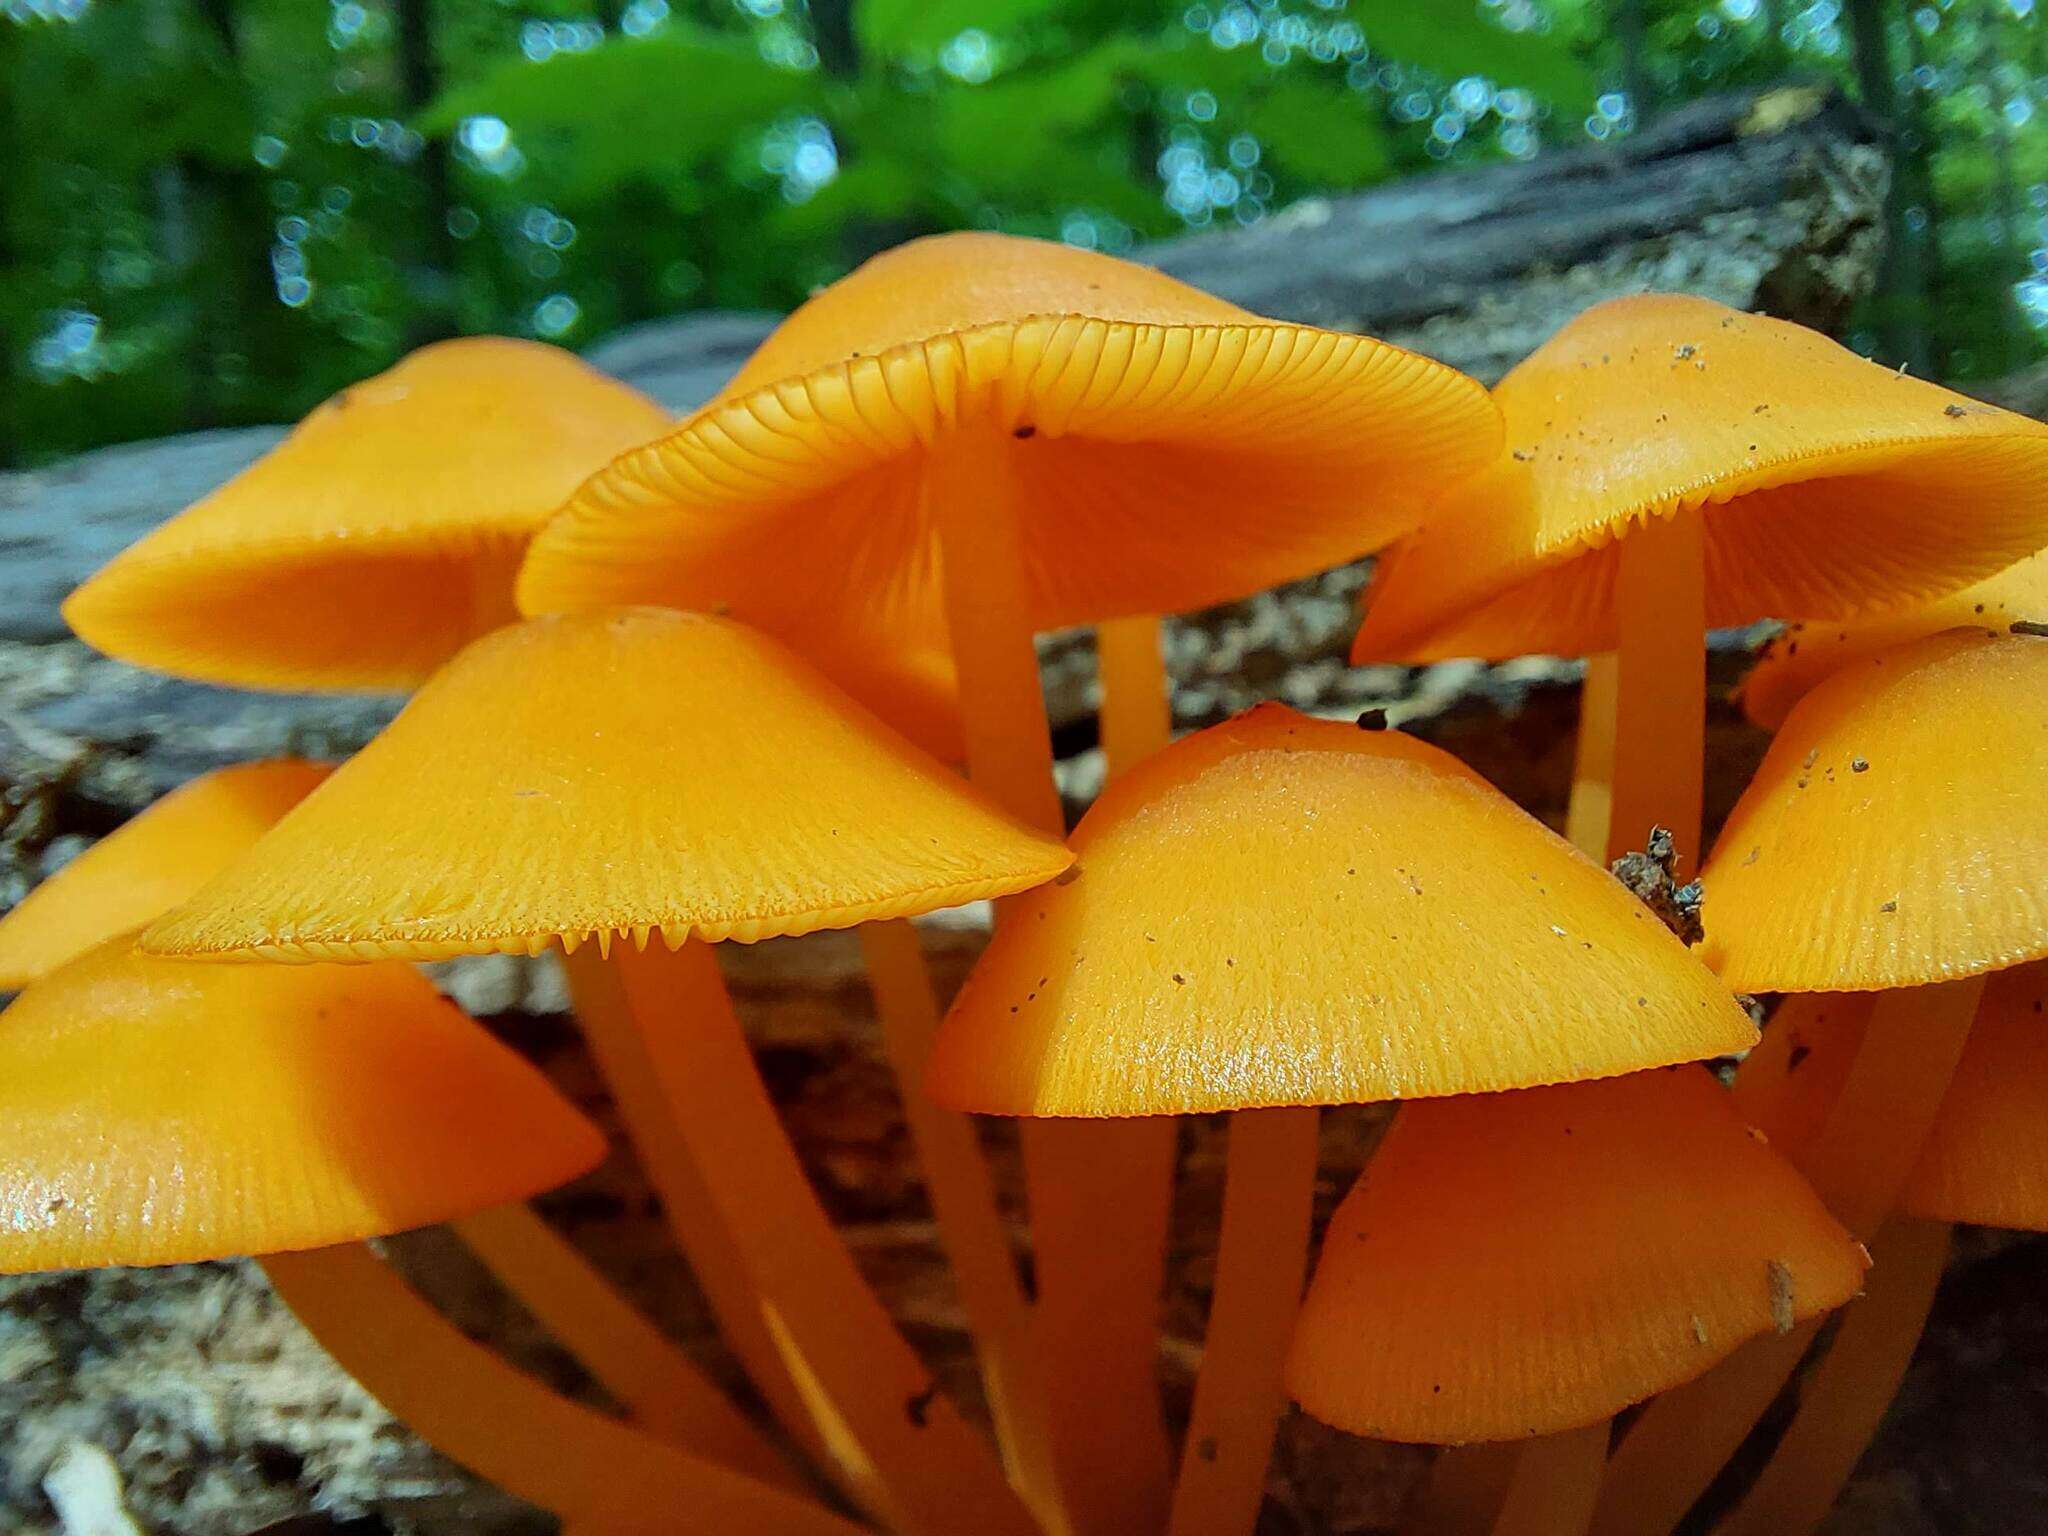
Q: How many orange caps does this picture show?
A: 11